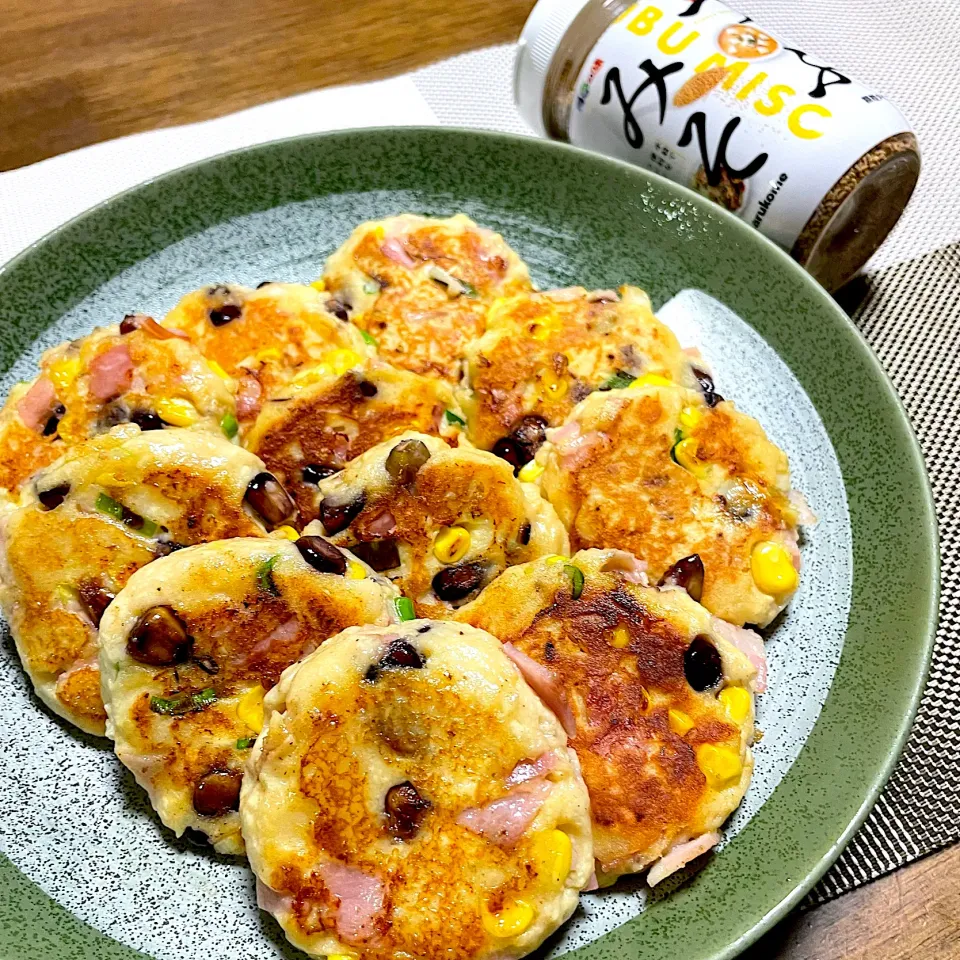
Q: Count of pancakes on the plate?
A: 11